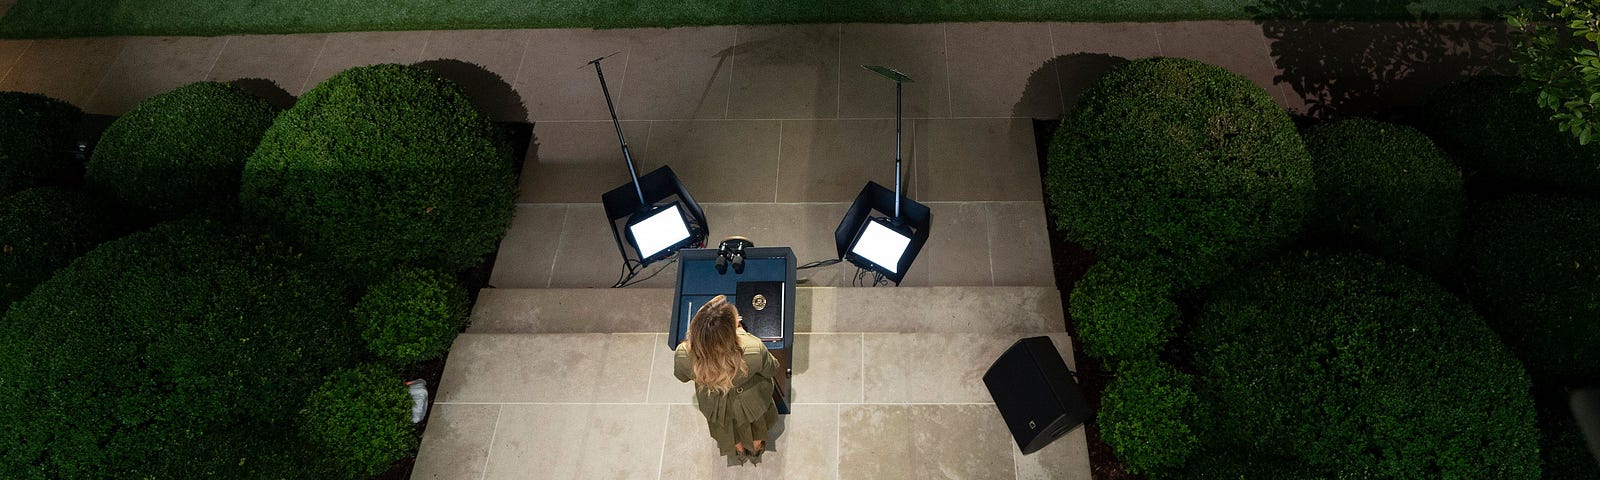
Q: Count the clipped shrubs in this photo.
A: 14